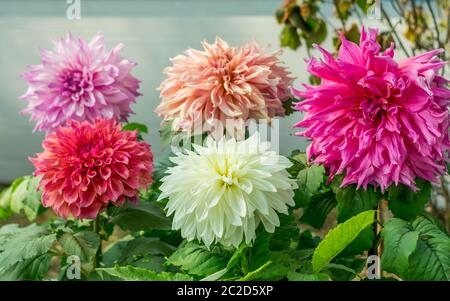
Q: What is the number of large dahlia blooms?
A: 5